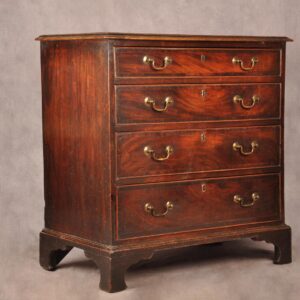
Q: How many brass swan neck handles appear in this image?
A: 8